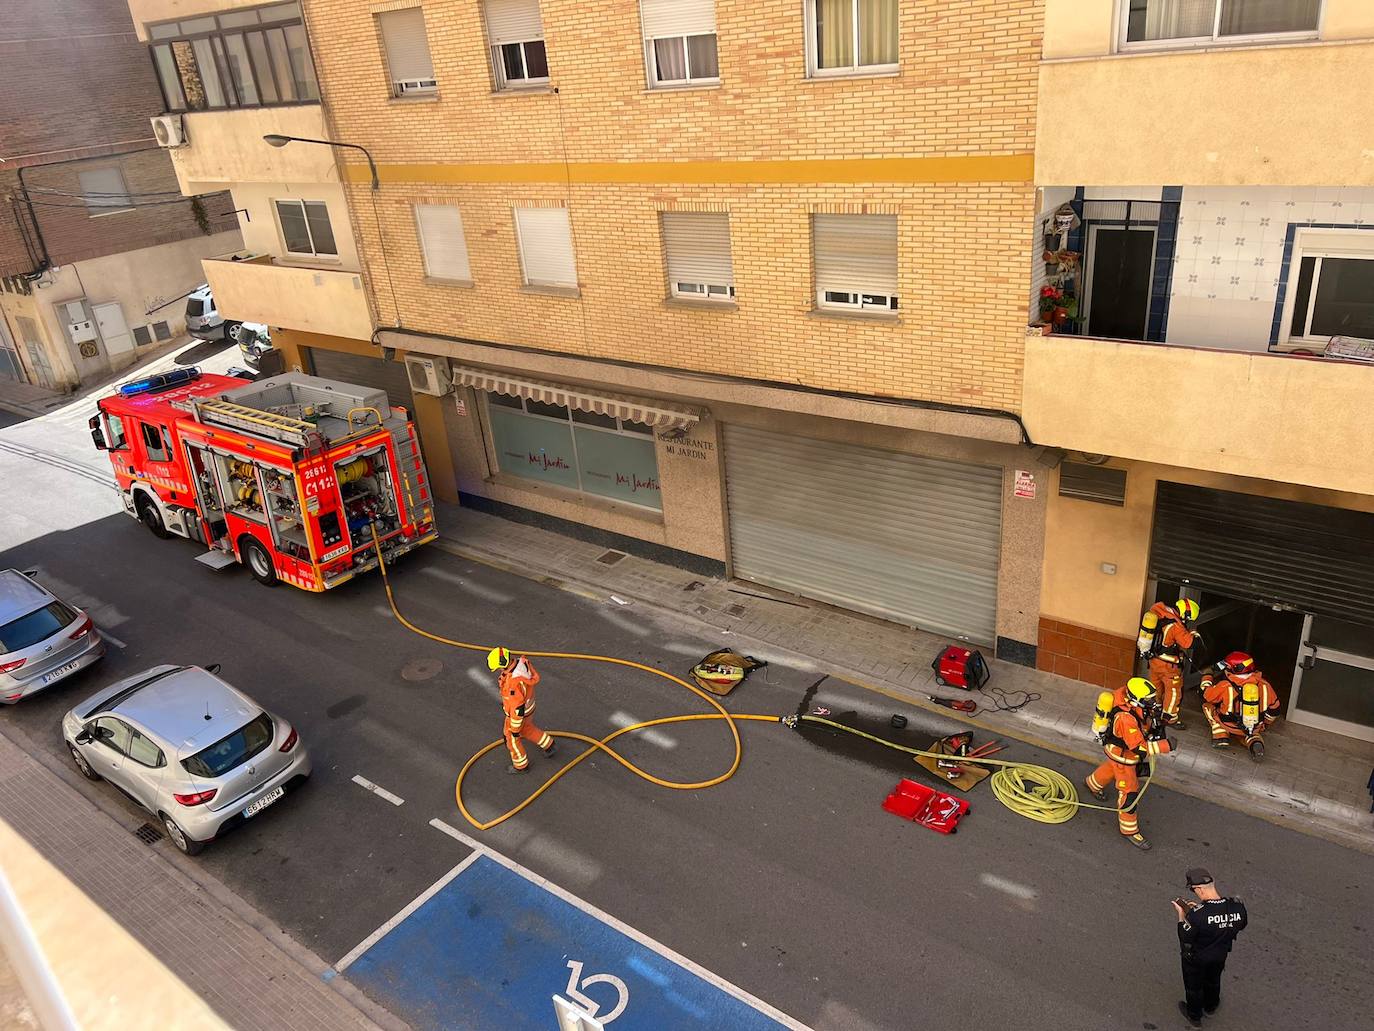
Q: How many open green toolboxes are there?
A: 0